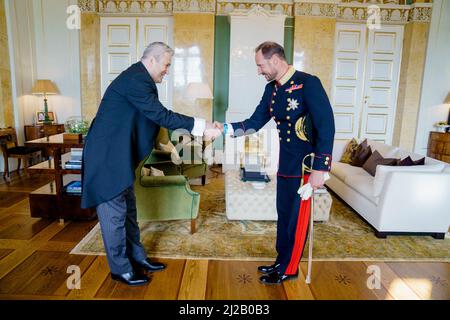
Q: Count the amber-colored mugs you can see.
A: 0